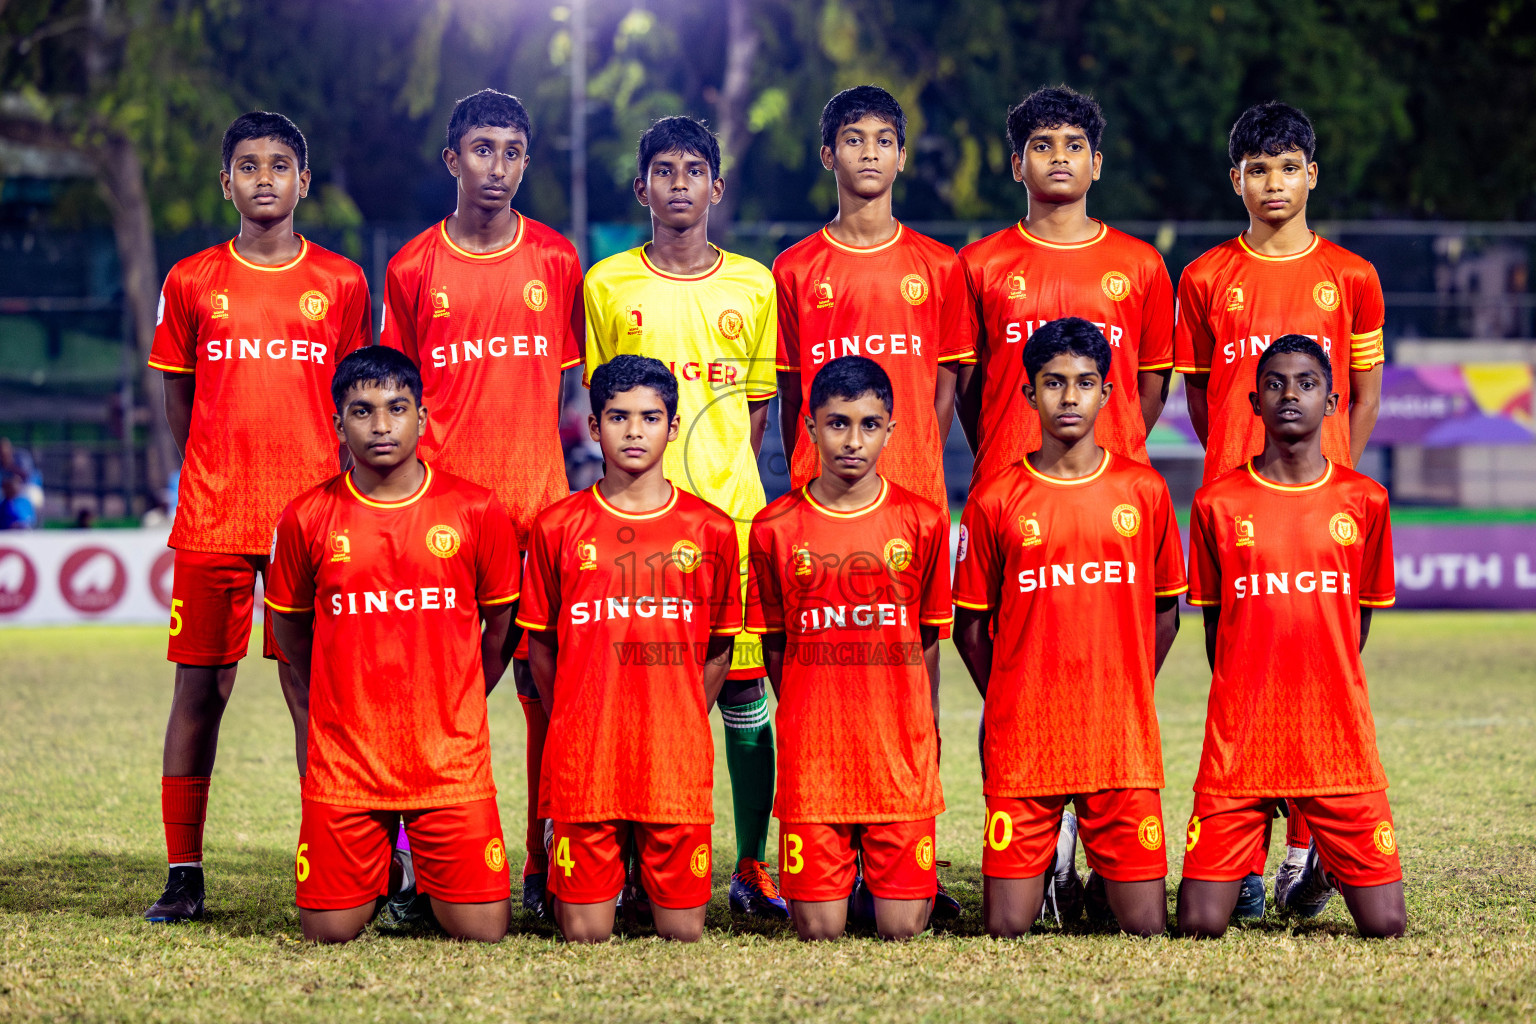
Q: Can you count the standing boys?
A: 6